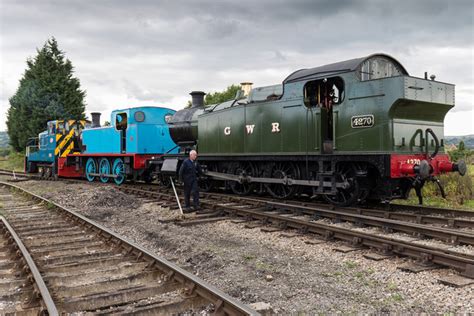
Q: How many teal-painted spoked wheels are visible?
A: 3